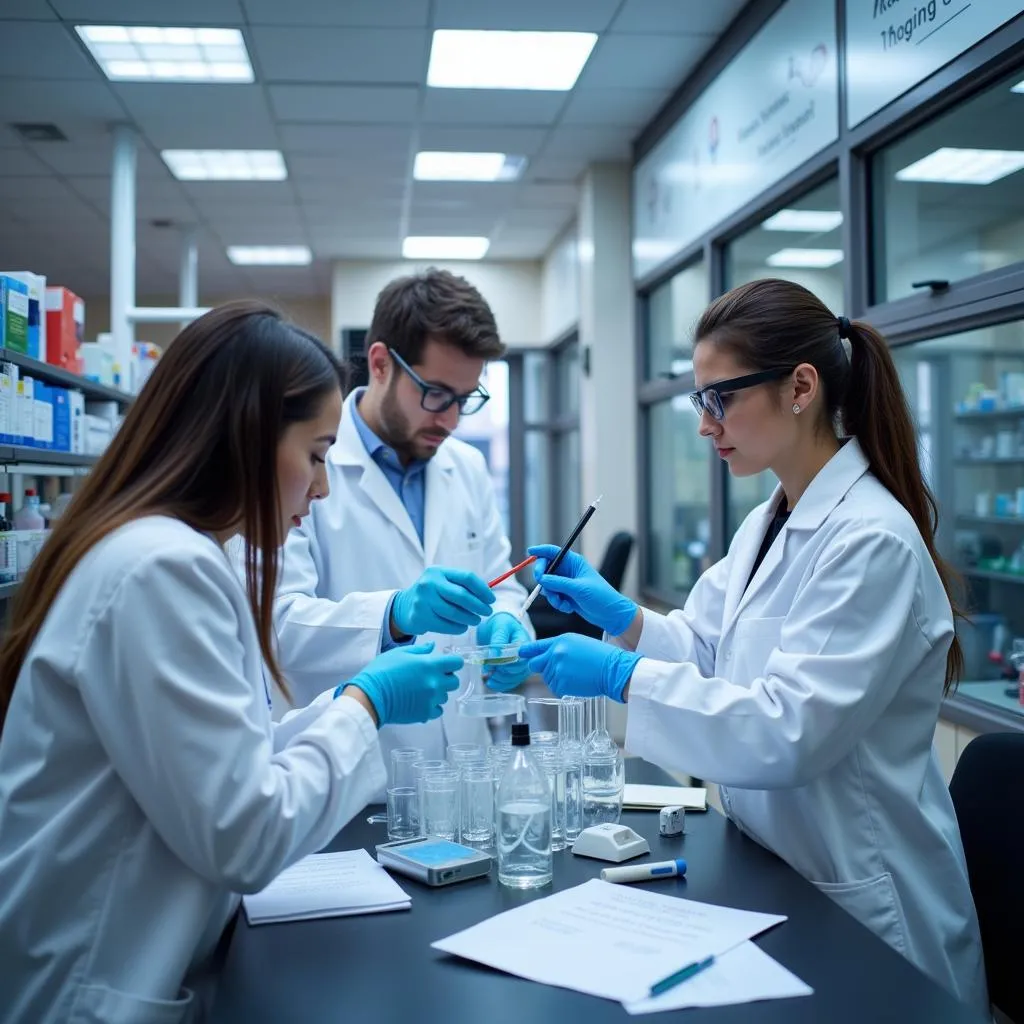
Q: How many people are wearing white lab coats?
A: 3